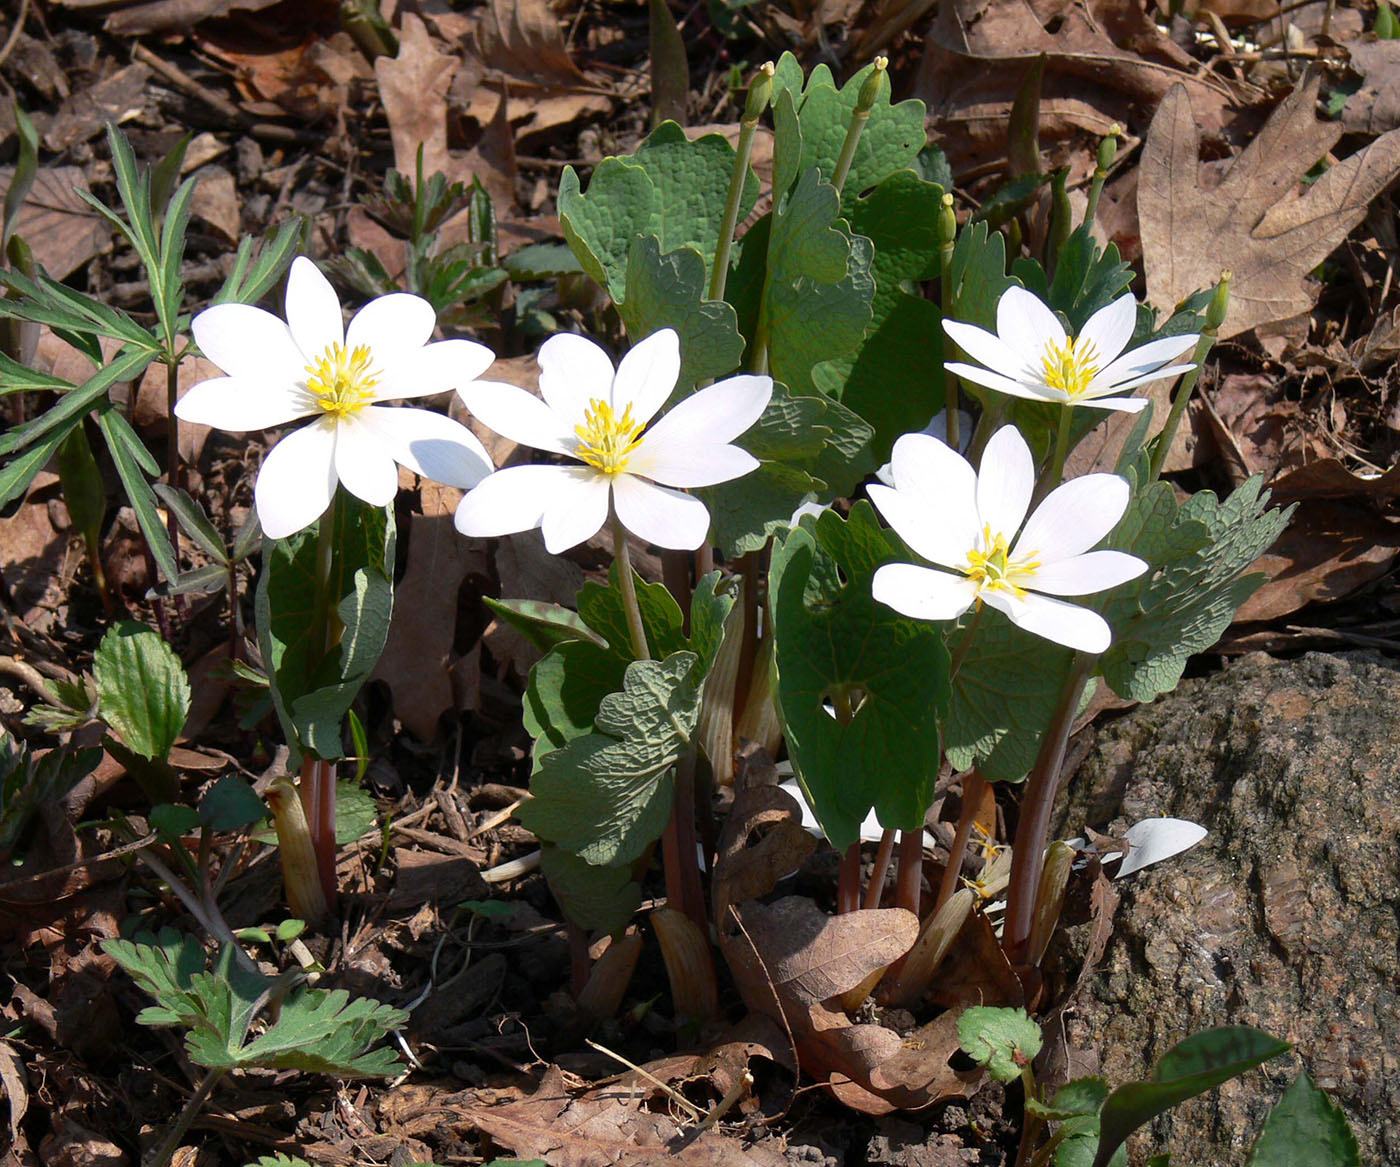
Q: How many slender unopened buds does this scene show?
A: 5